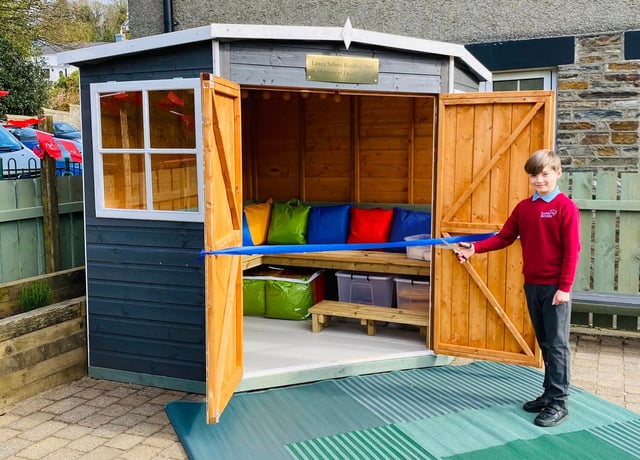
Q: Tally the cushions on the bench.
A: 6